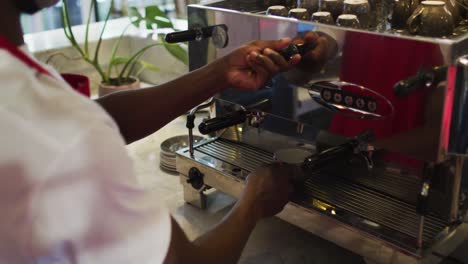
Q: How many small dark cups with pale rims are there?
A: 4